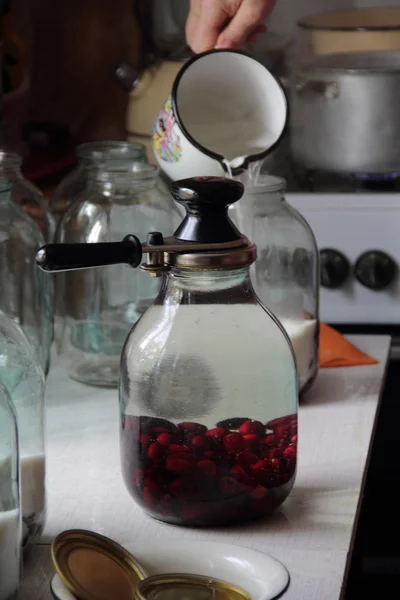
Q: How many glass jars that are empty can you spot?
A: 4